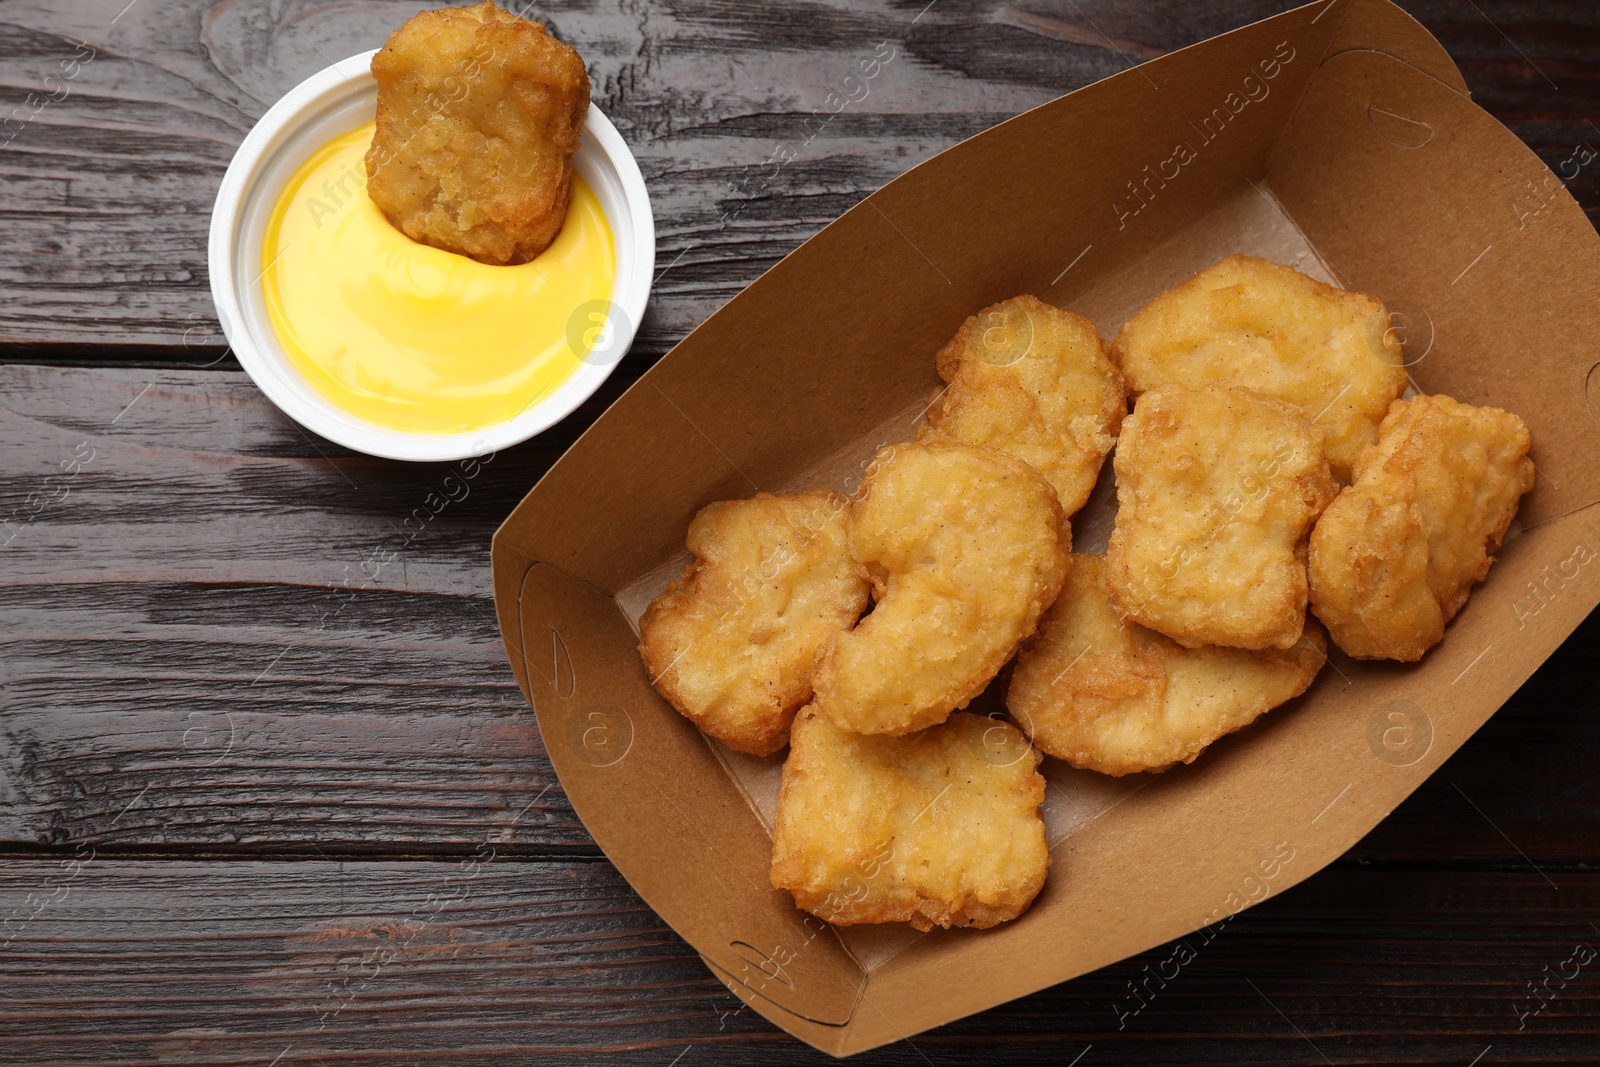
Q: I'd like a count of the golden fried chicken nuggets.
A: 9